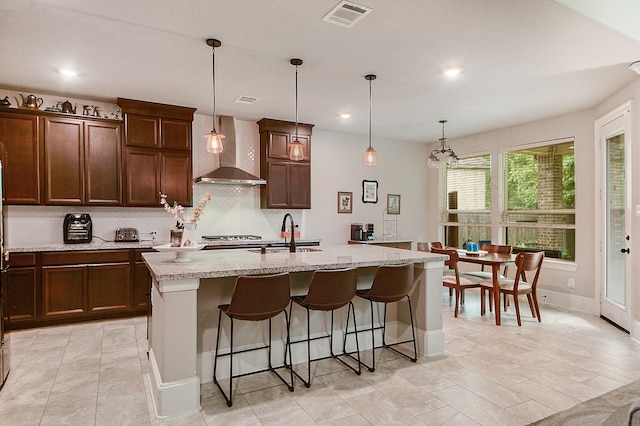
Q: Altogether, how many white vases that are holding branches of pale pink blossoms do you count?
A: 1